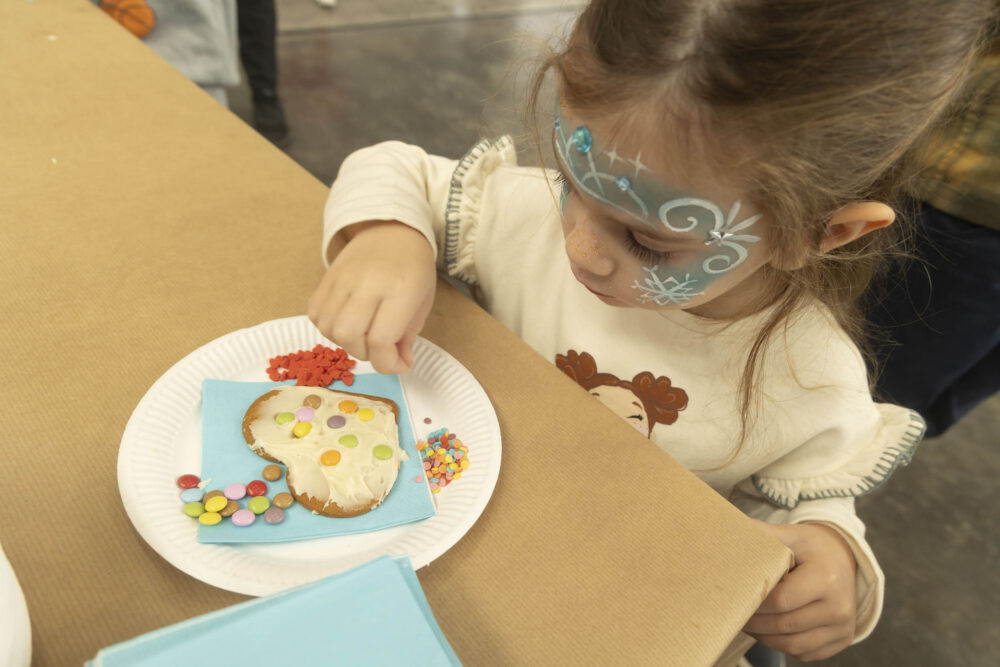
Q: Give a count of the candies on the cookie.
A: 10